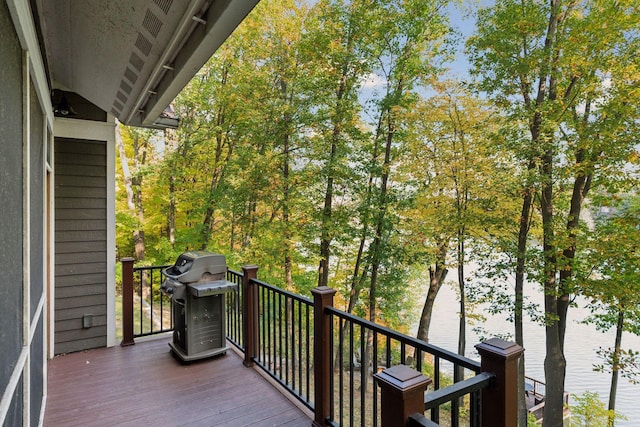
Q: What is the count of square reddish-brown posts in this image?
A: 5